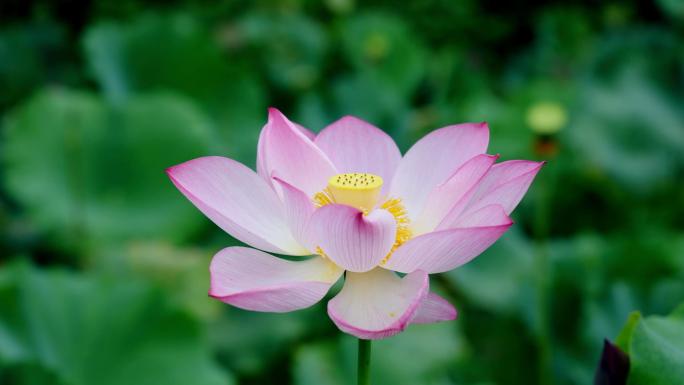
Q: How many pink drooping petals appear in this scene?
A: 3